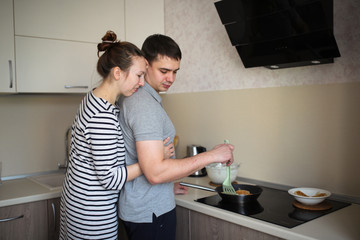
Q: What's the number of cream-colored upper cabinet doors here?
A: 4